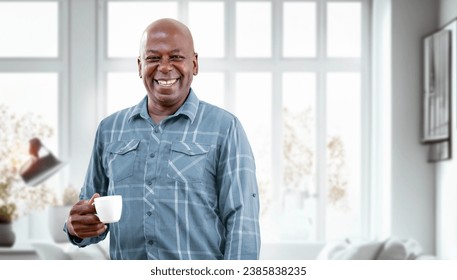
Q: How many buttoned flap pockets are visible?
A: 2